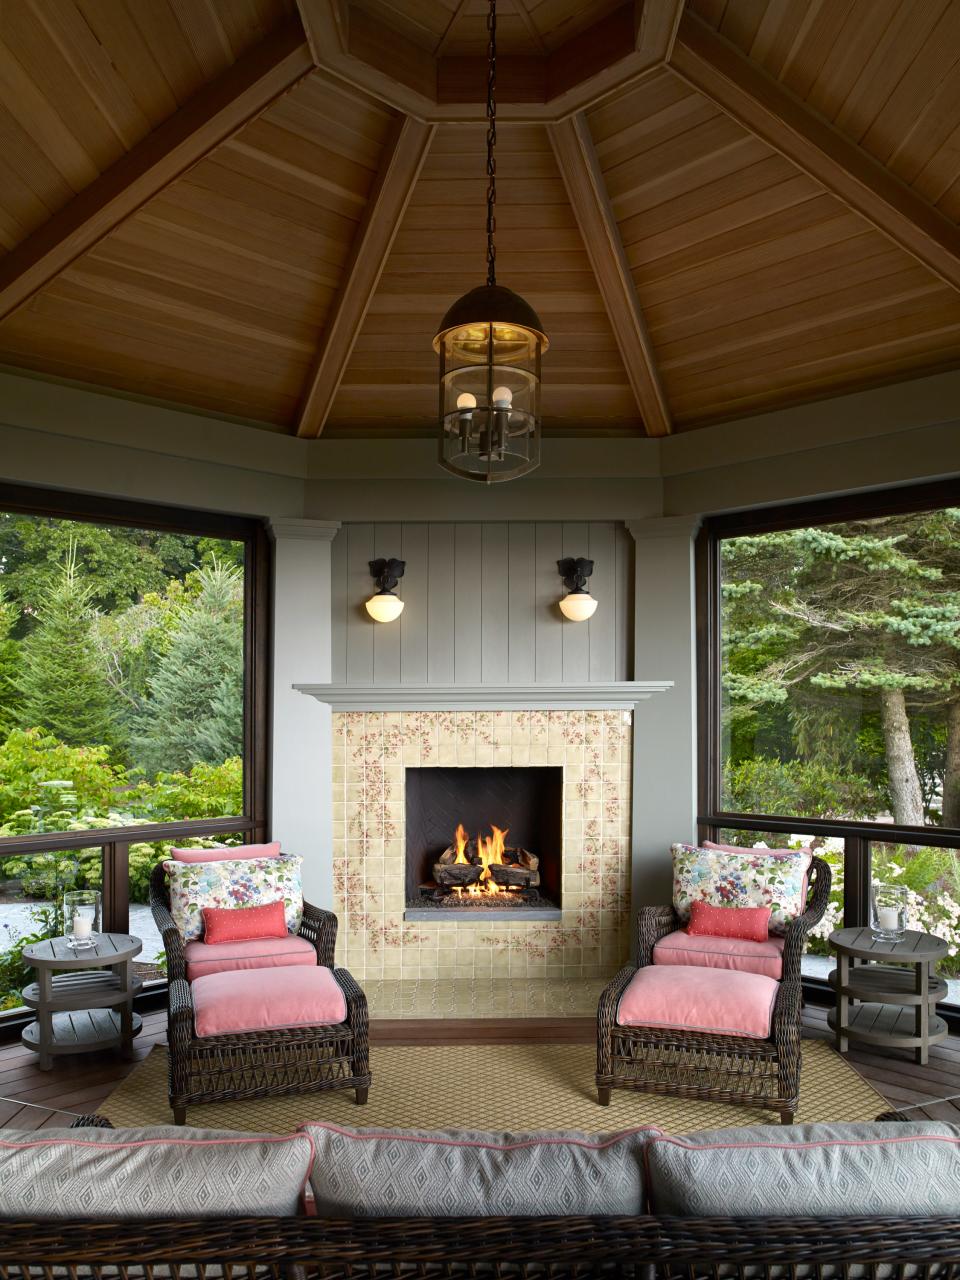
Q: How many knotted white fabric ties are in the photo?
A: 0